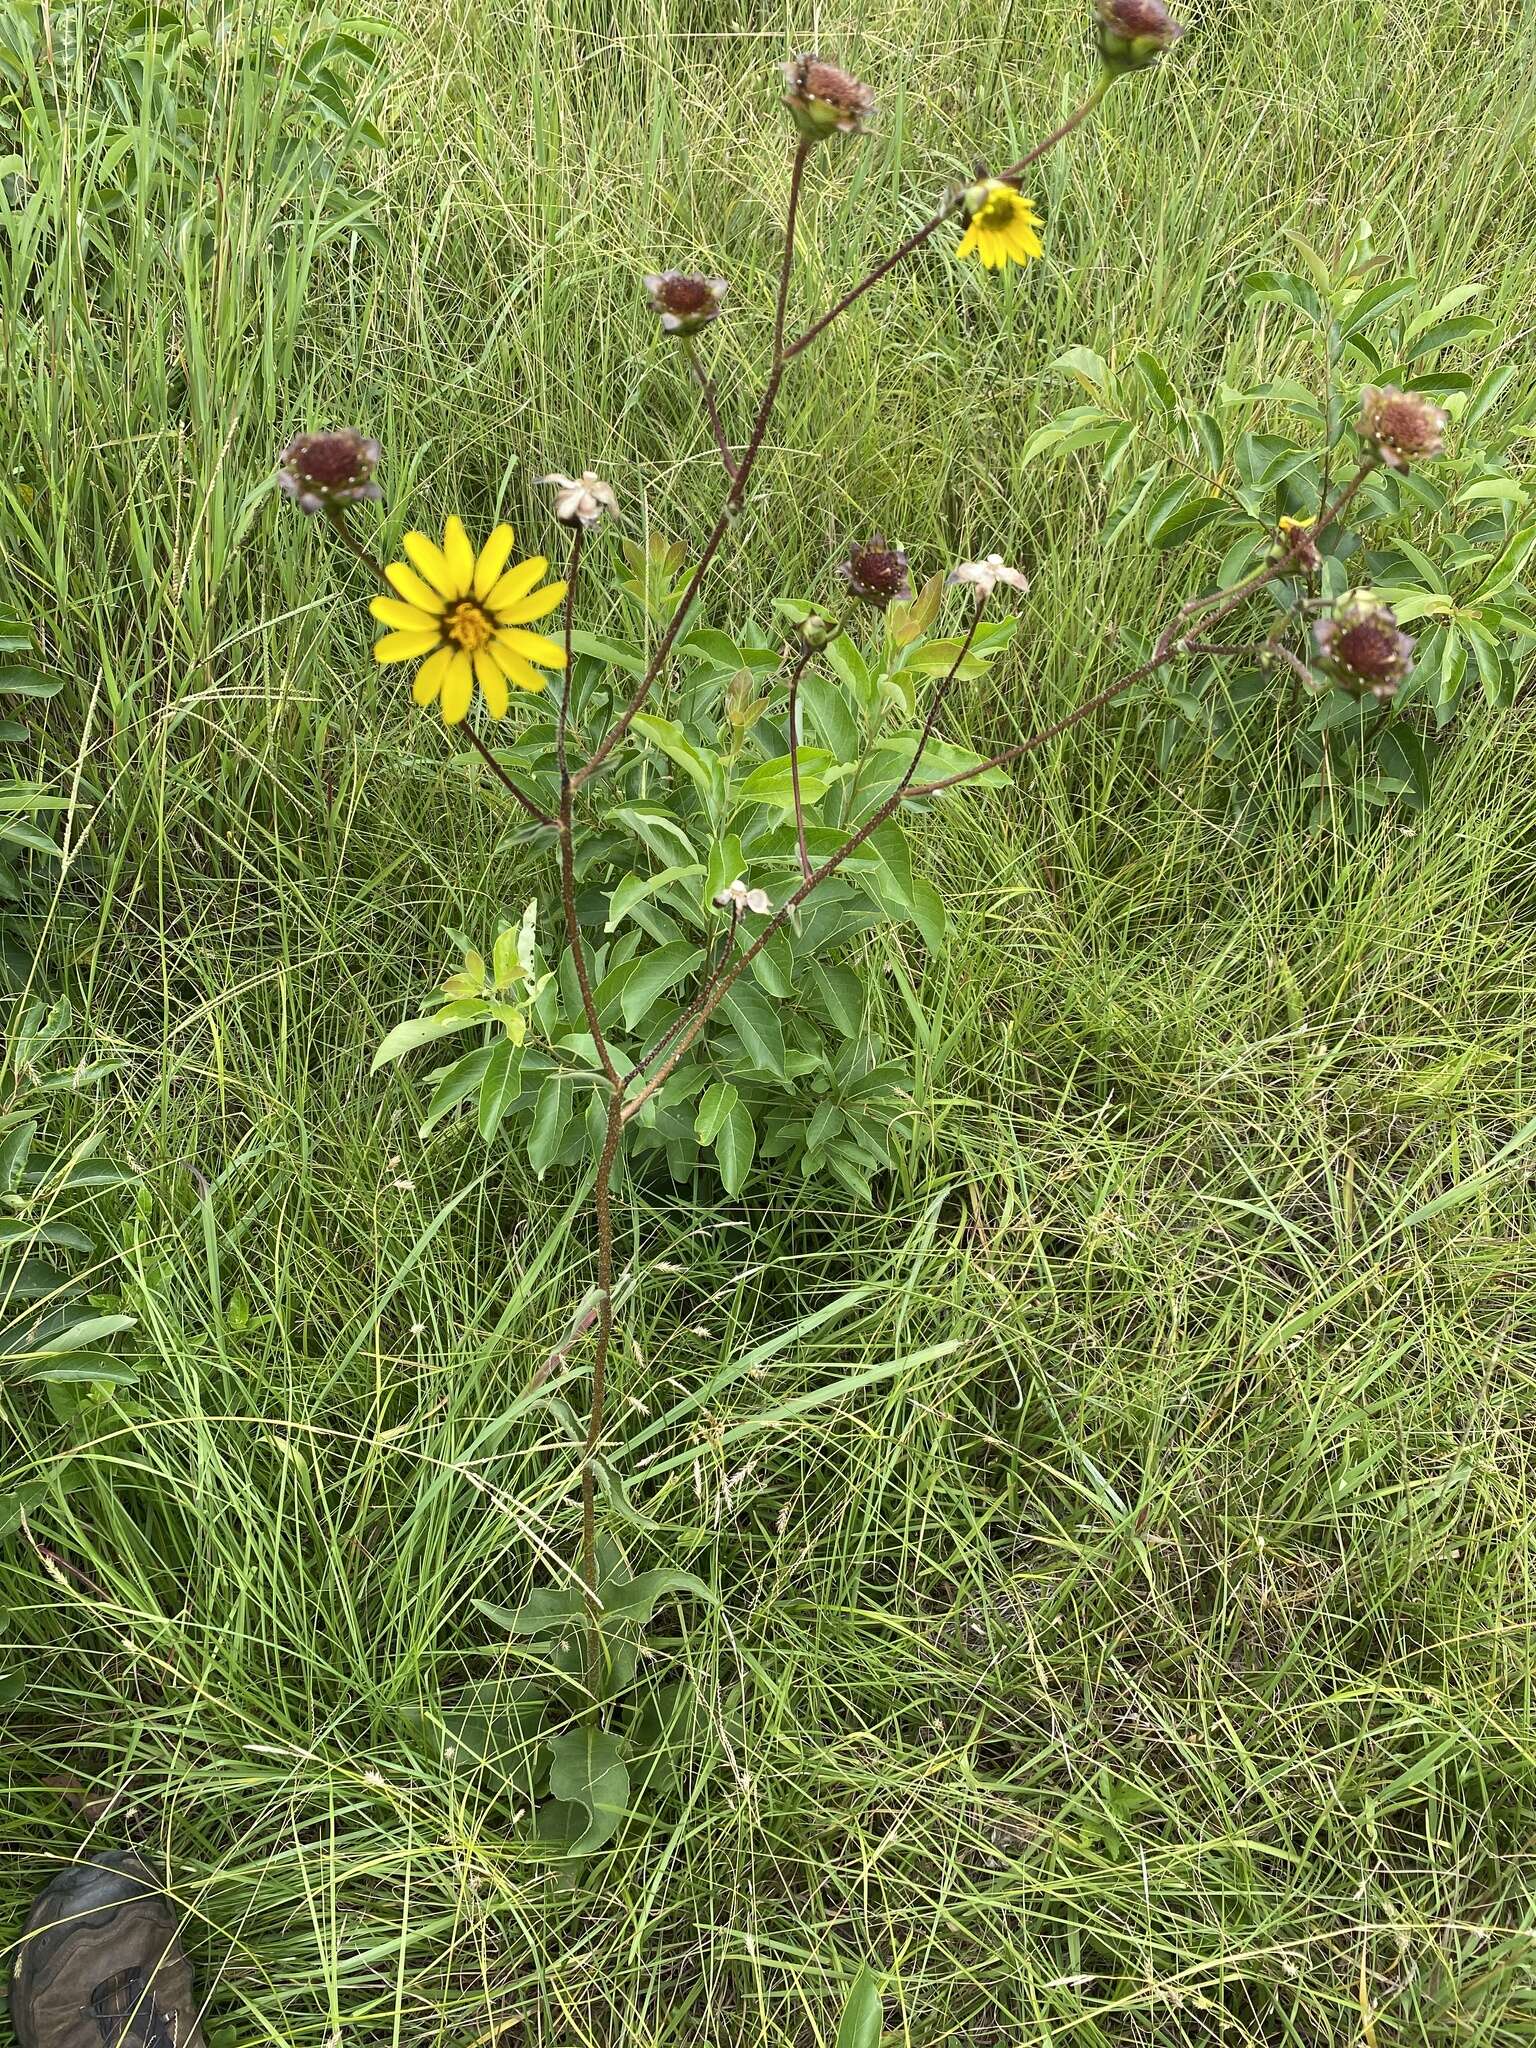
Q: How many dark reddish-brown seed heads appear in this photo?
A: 7